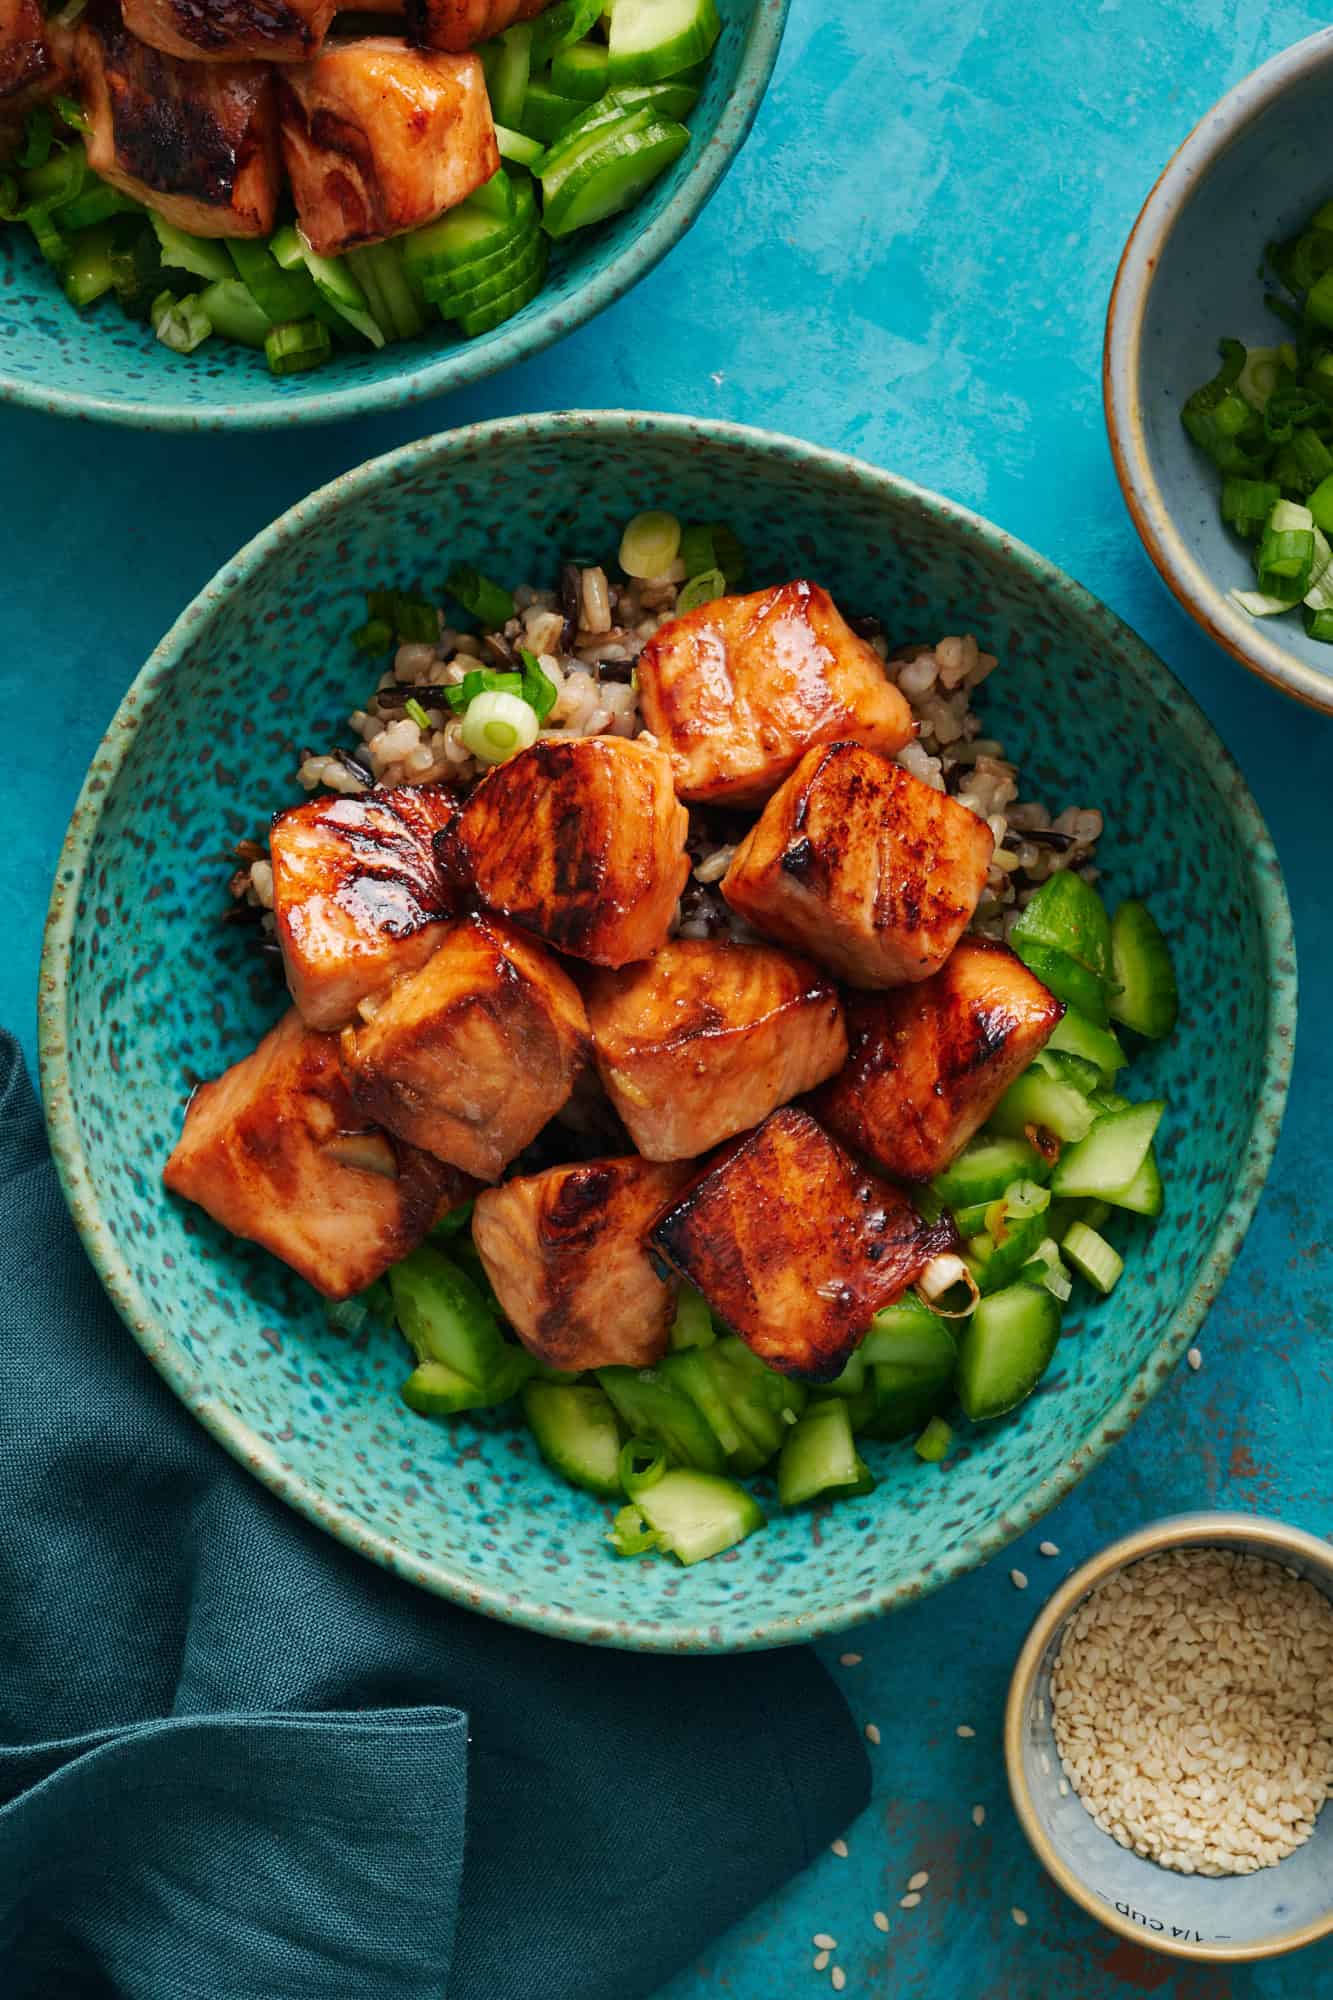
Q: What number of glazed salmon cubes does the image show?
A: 15